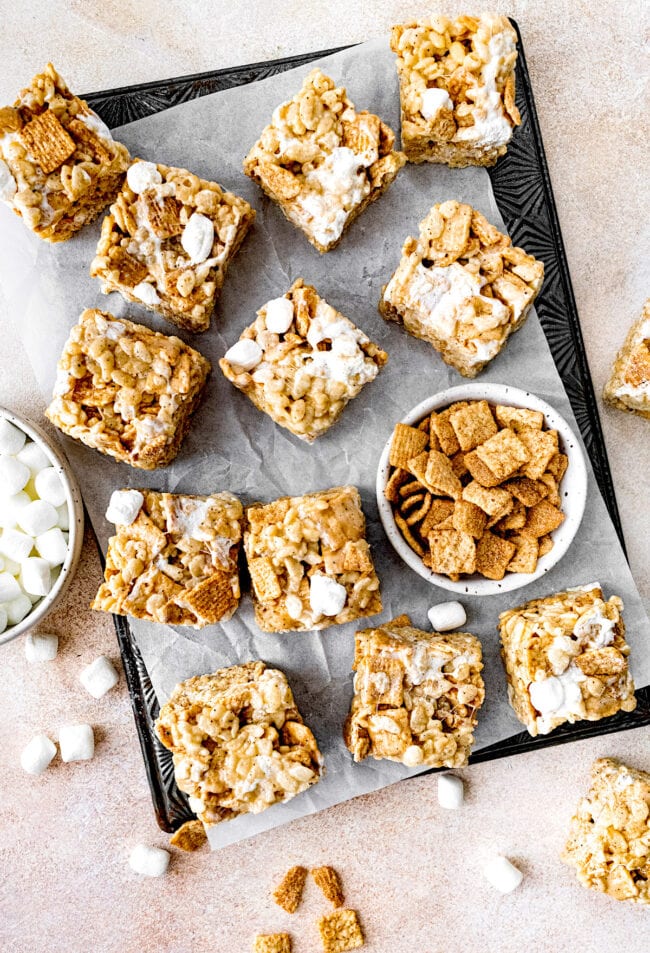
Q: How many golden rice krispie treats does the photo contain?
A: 14